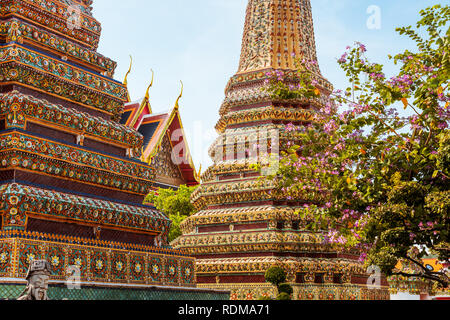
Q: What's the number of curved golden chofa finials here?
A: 3